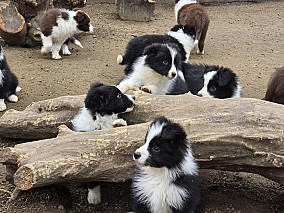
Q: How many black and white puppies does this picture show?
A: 6